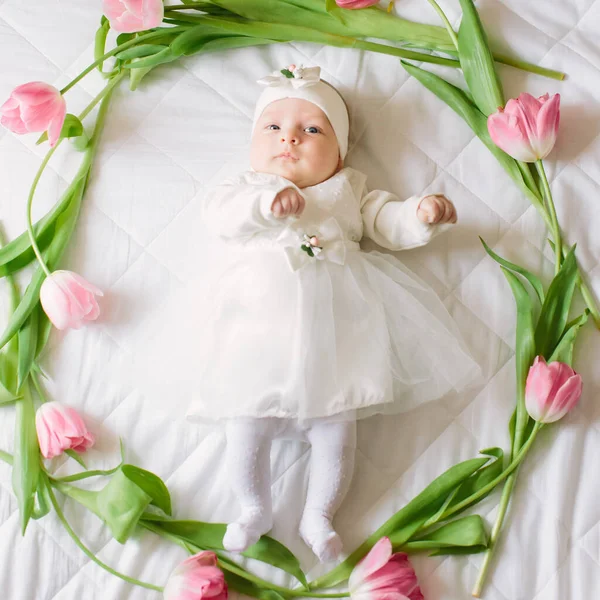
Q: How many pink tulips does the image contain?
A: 9